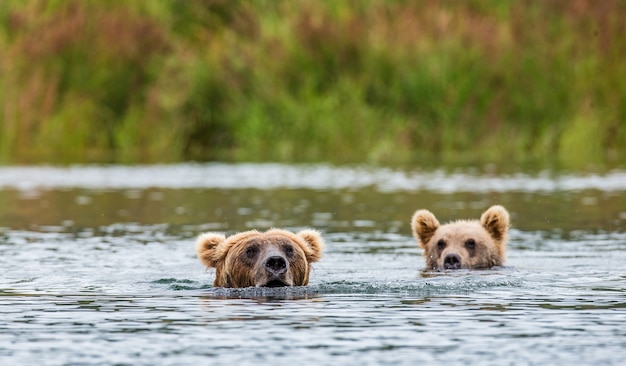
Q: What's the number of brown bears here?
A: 2